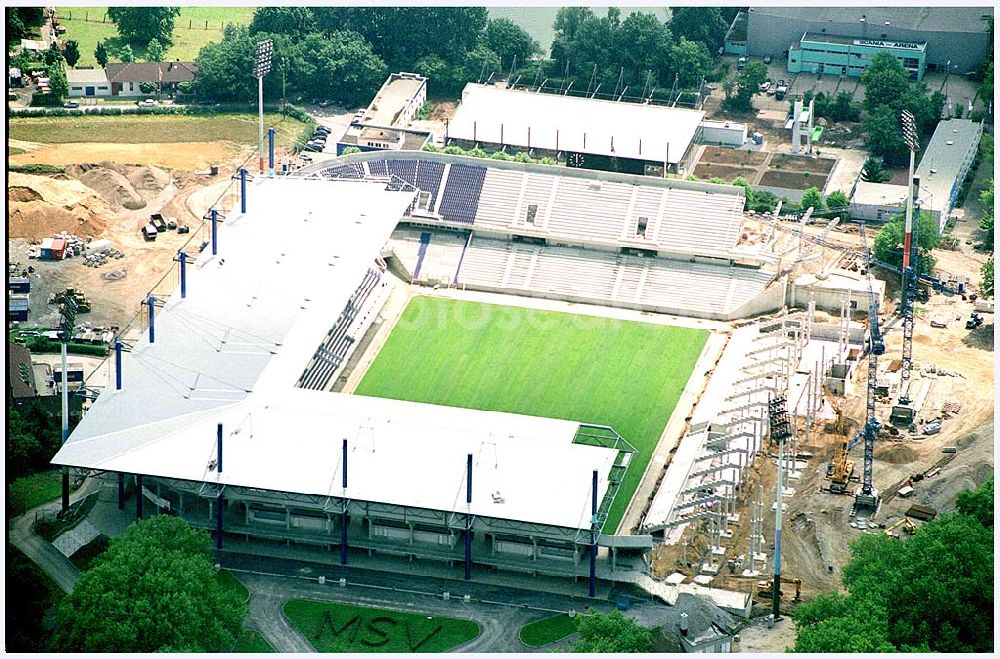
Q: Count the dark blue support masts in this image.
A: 10